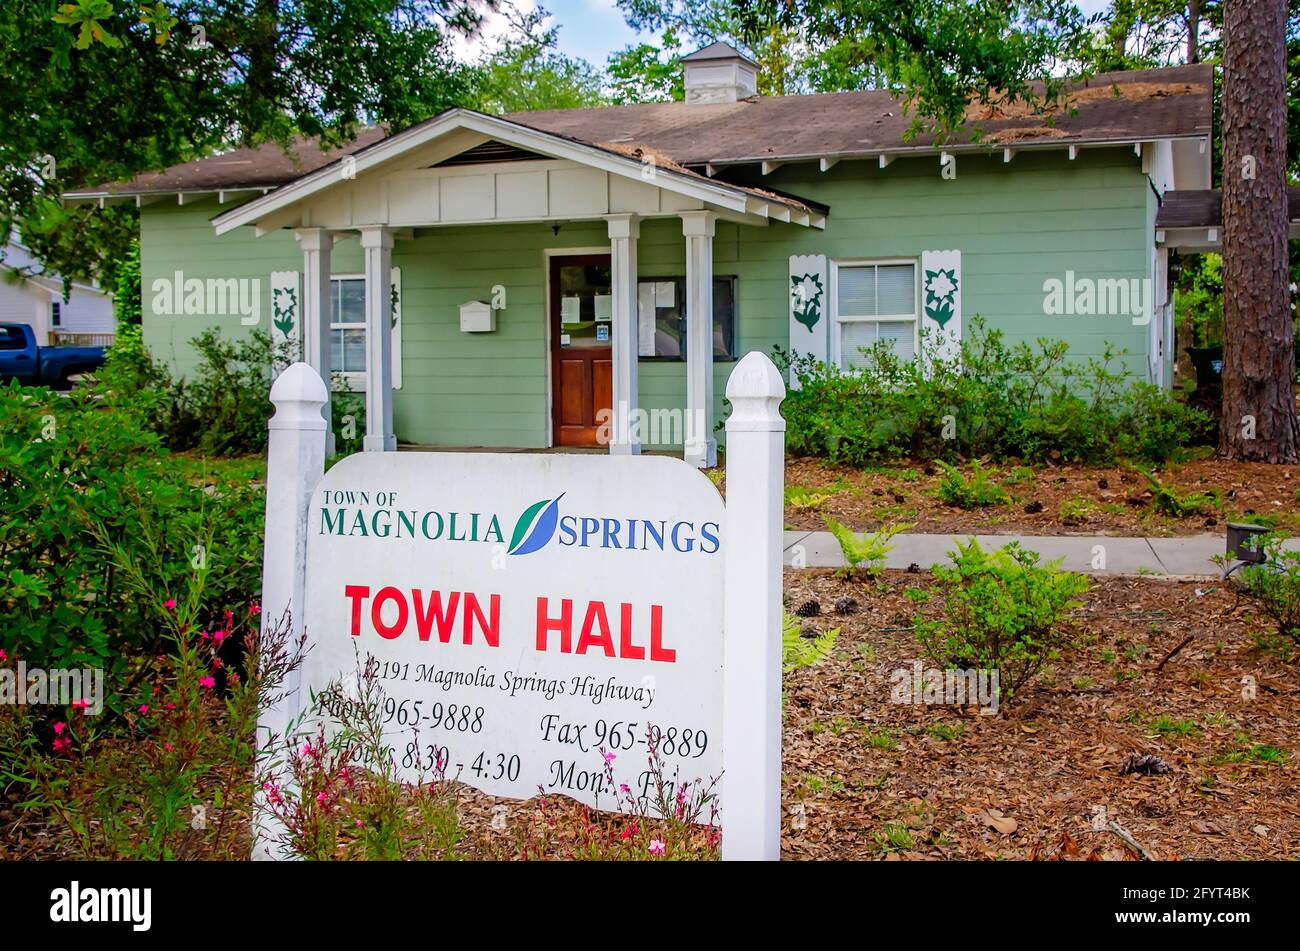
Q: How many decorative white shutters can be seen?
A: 4